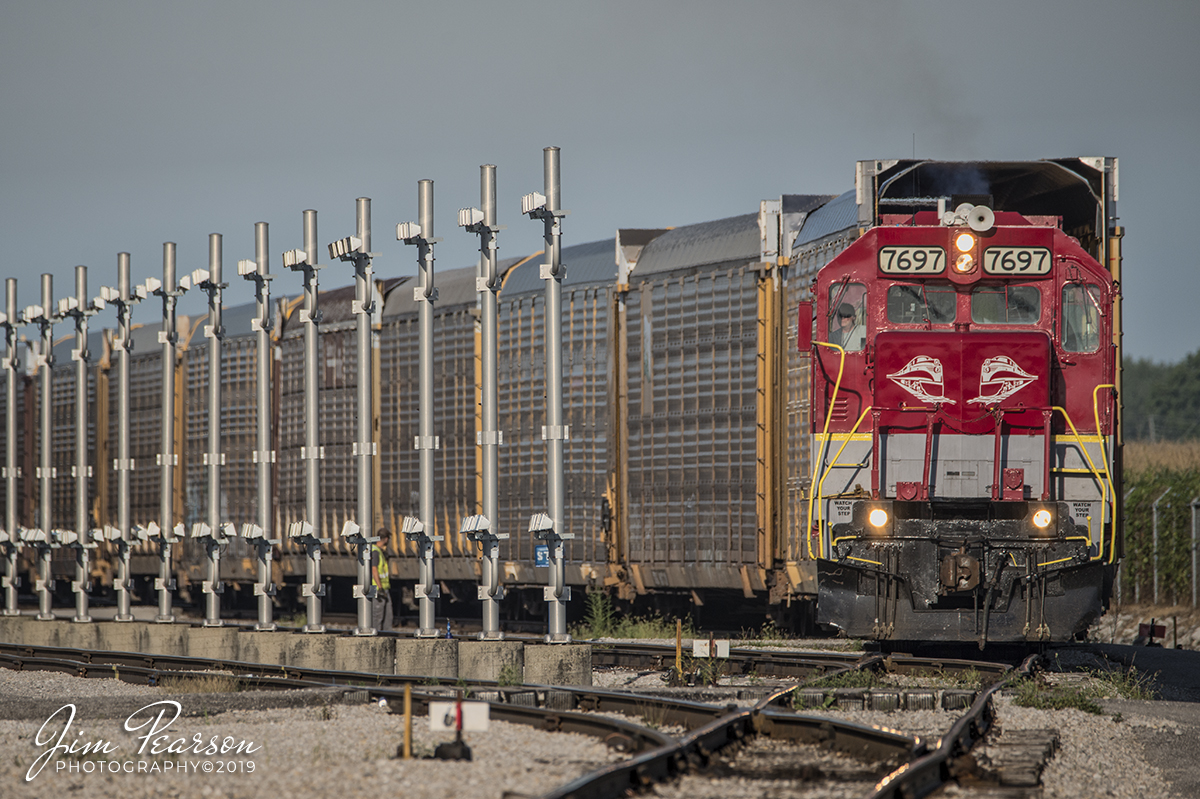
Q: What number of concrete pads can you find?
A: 12